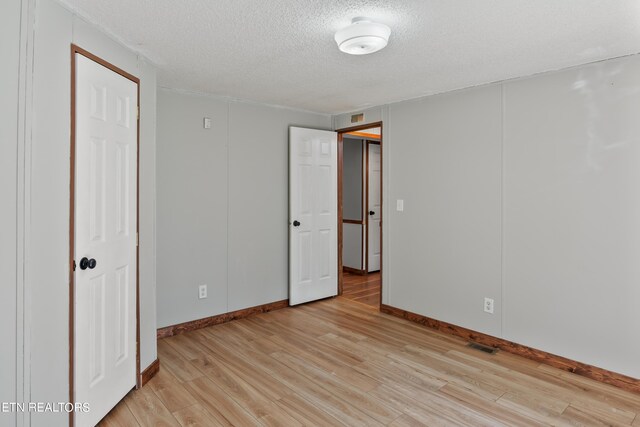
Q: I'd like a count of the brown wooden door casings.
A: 3